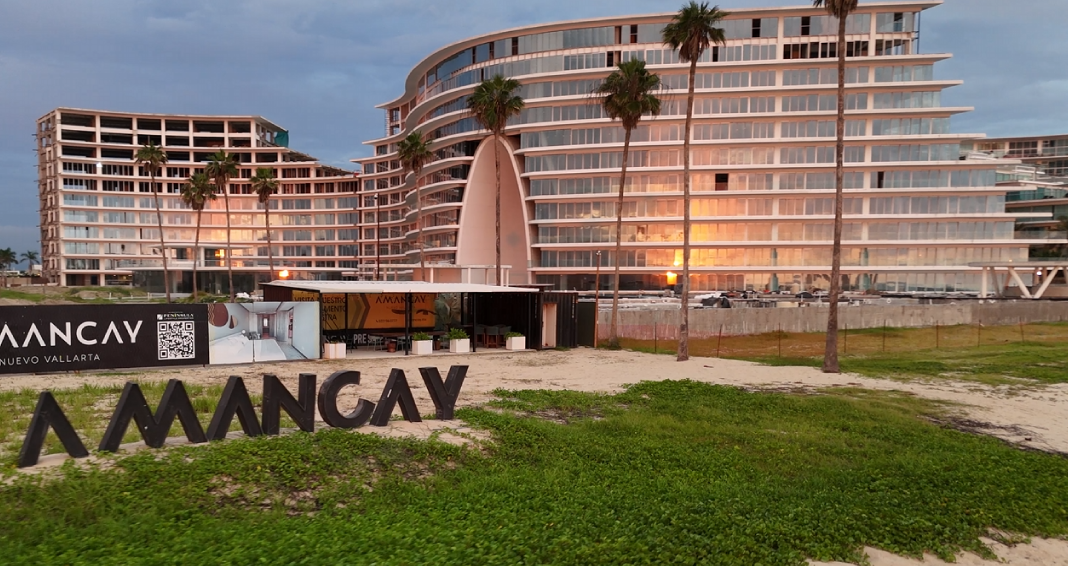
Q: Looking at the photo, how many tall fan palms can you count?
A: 9